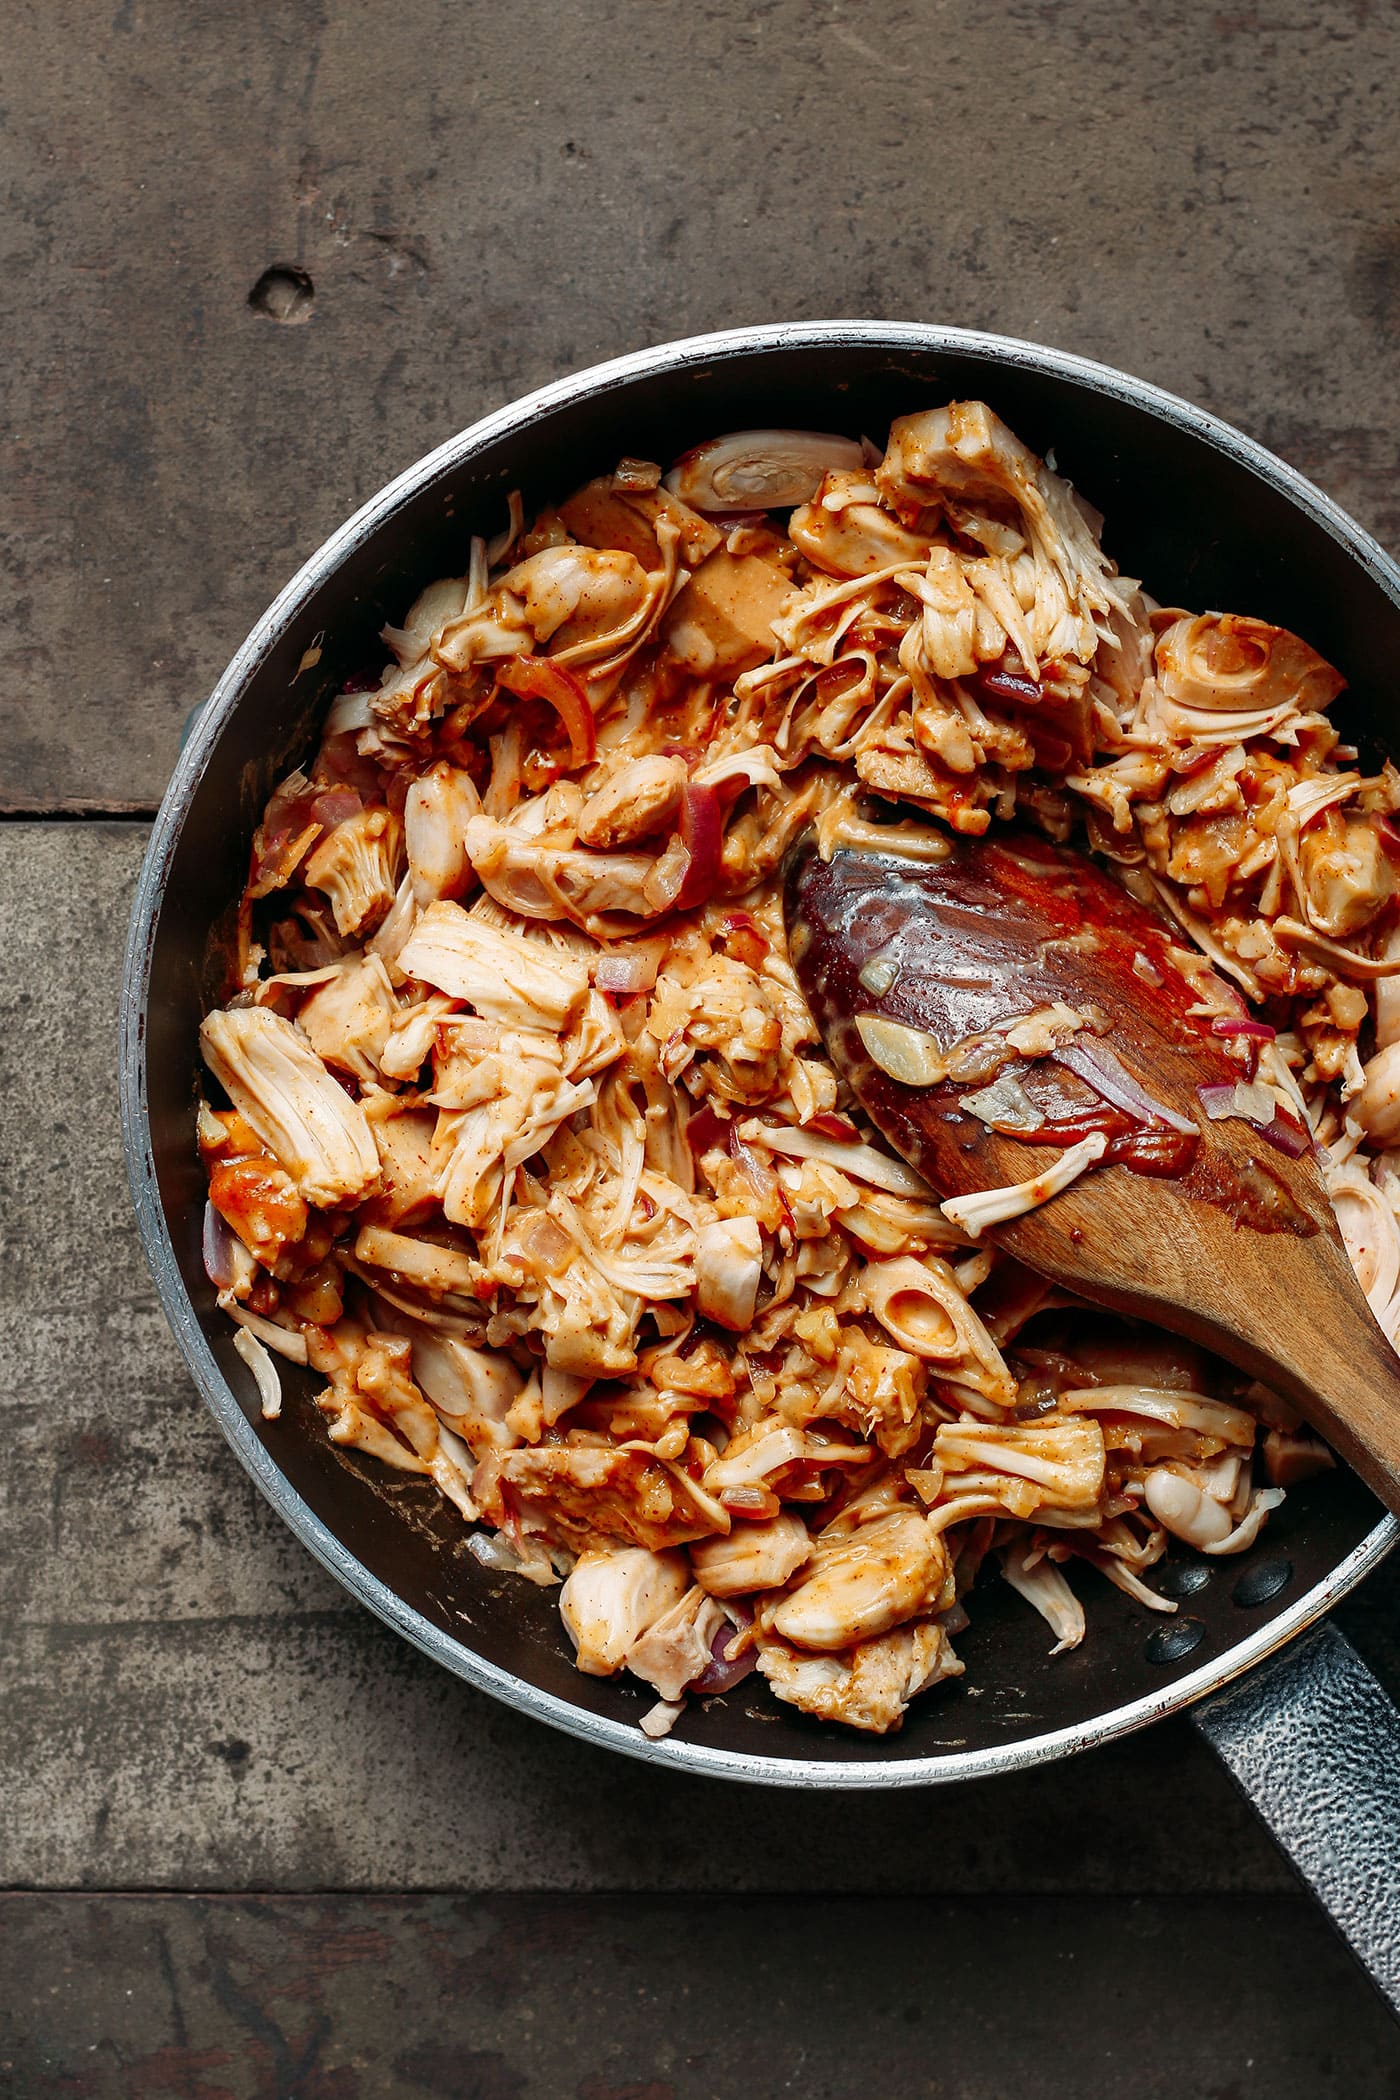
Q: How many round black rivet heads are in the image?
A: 3